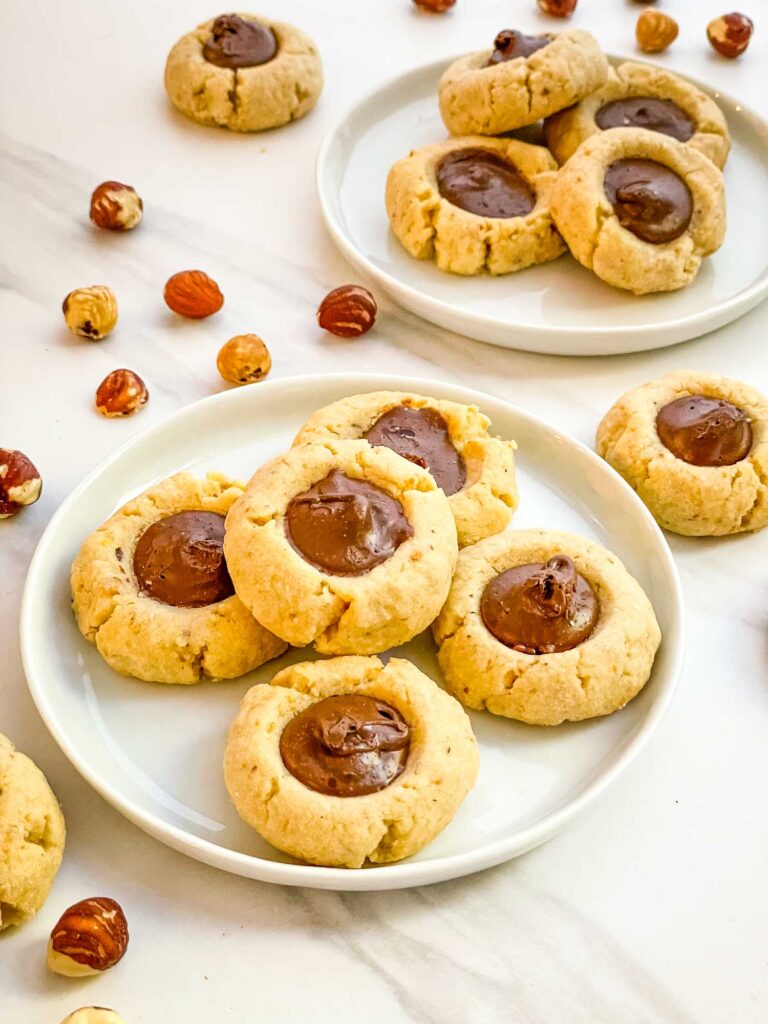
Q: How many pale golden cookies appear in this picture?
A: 12